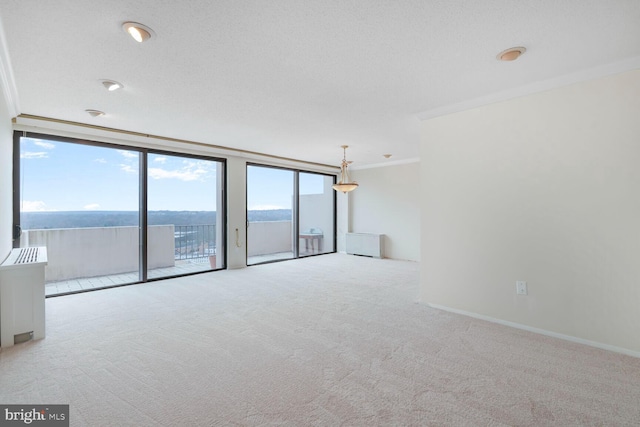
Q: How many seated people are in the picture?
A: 0